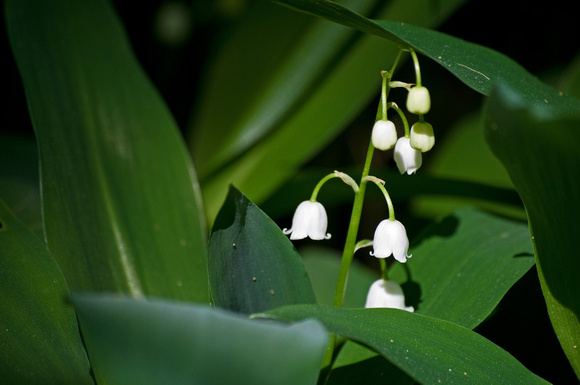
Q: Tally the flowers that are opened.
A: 4